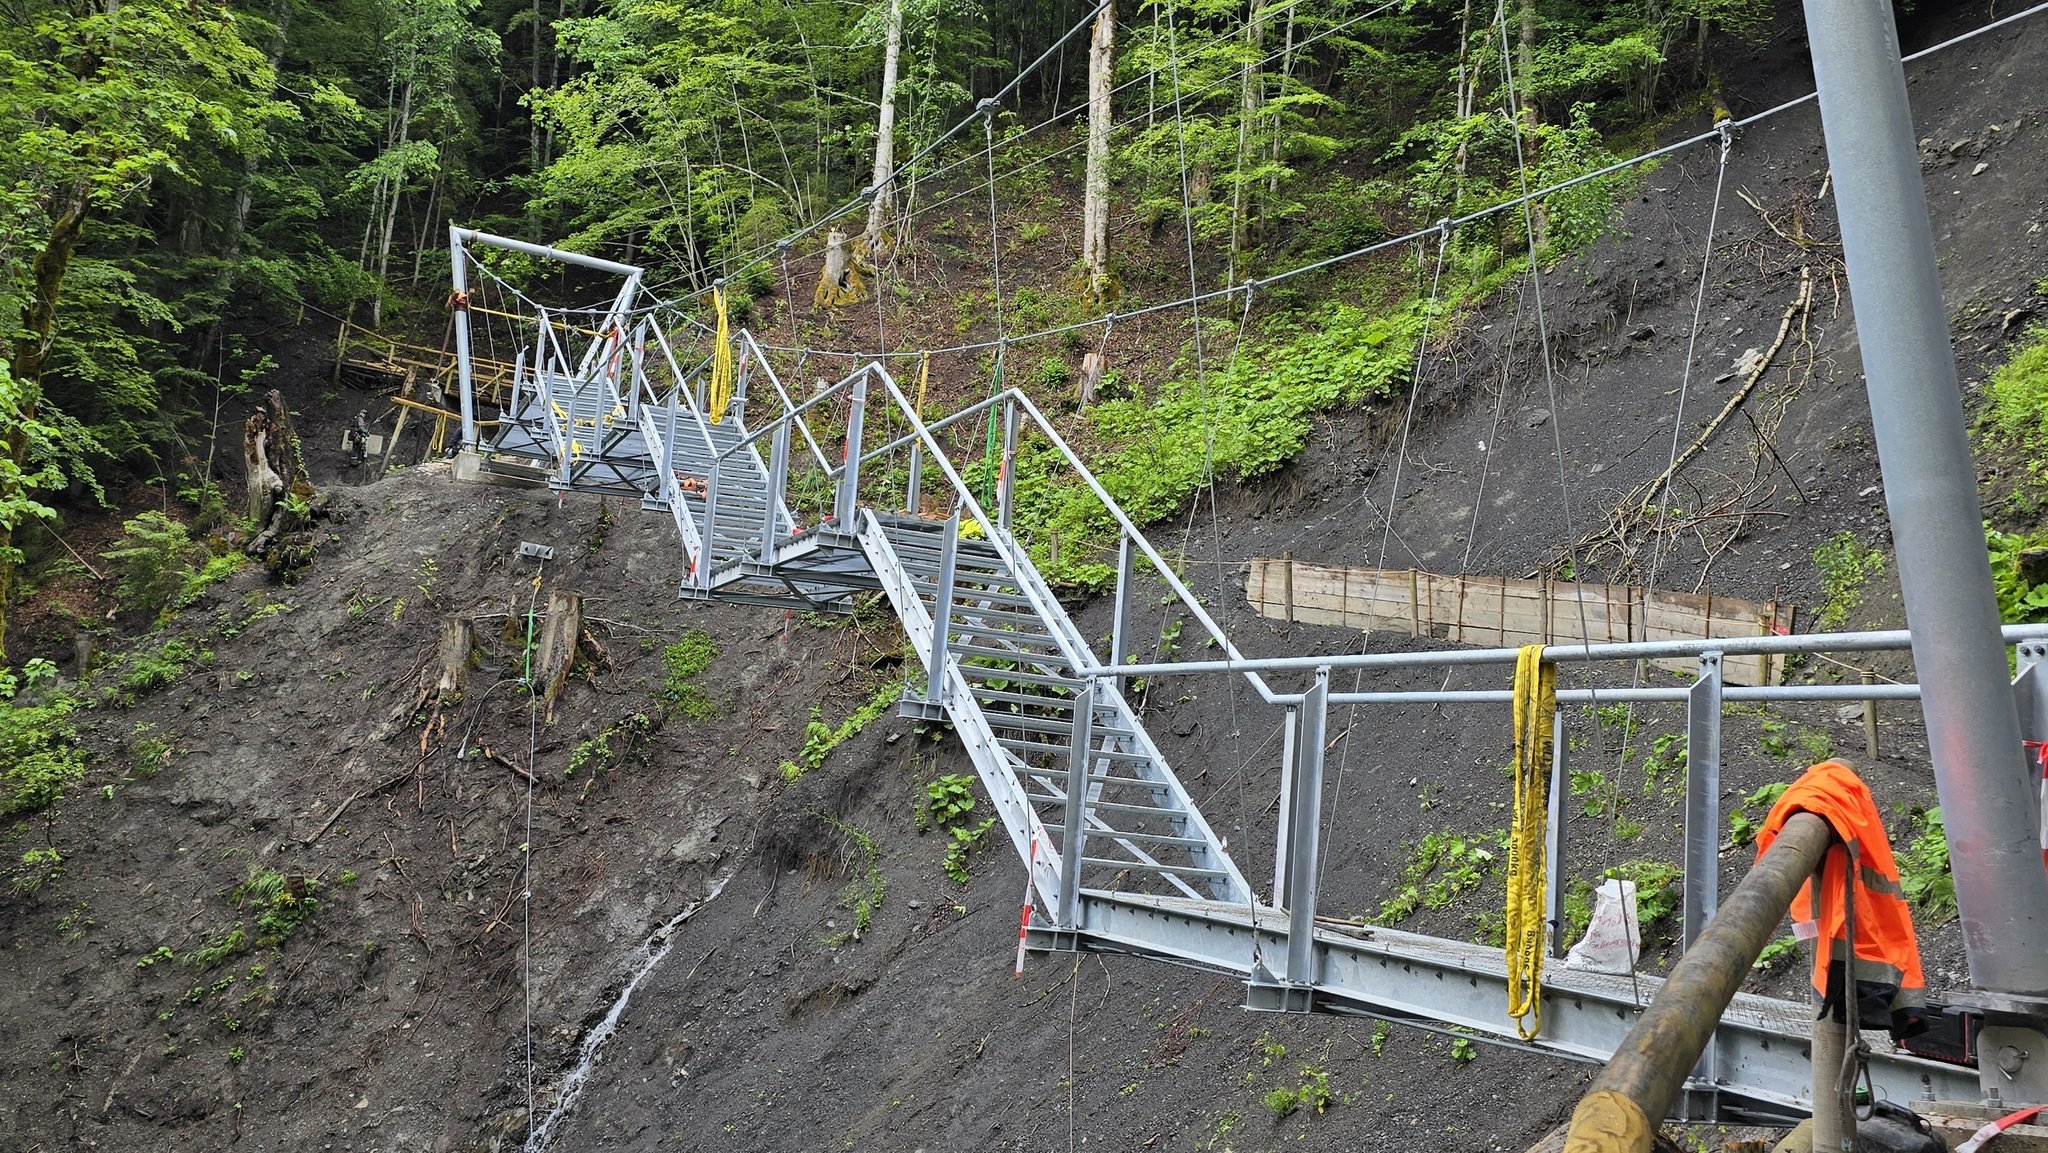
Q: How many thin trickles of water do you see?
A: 1